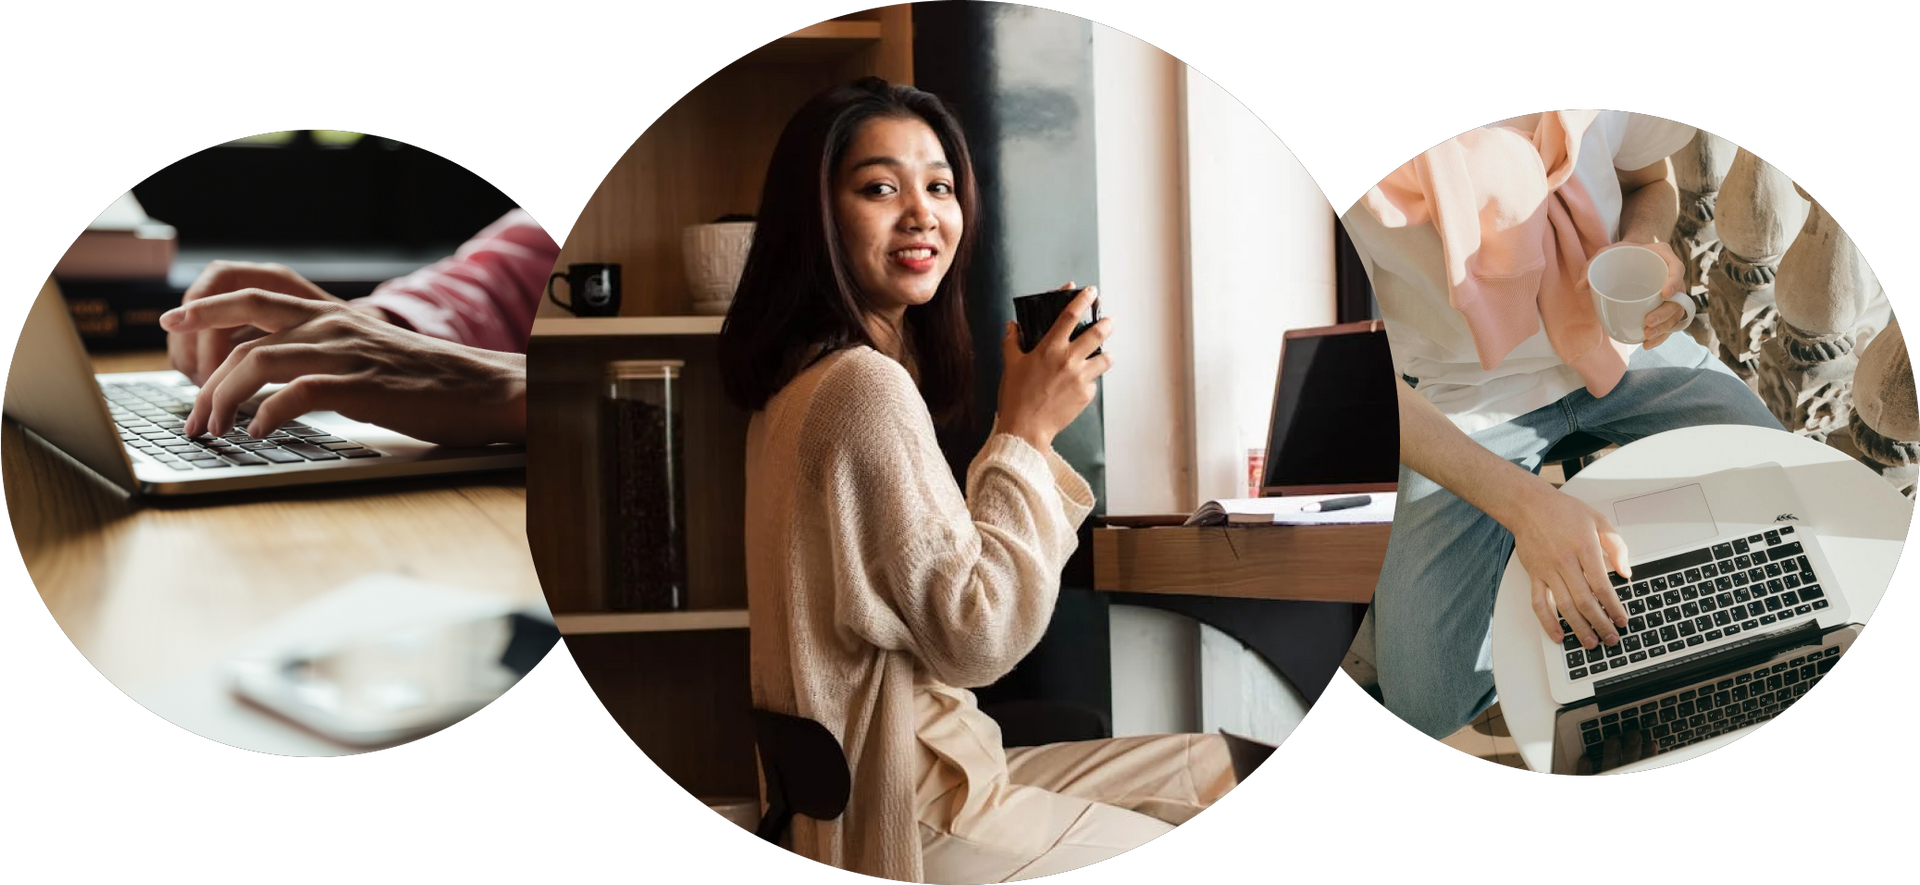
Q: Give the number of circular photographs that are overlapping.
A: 3